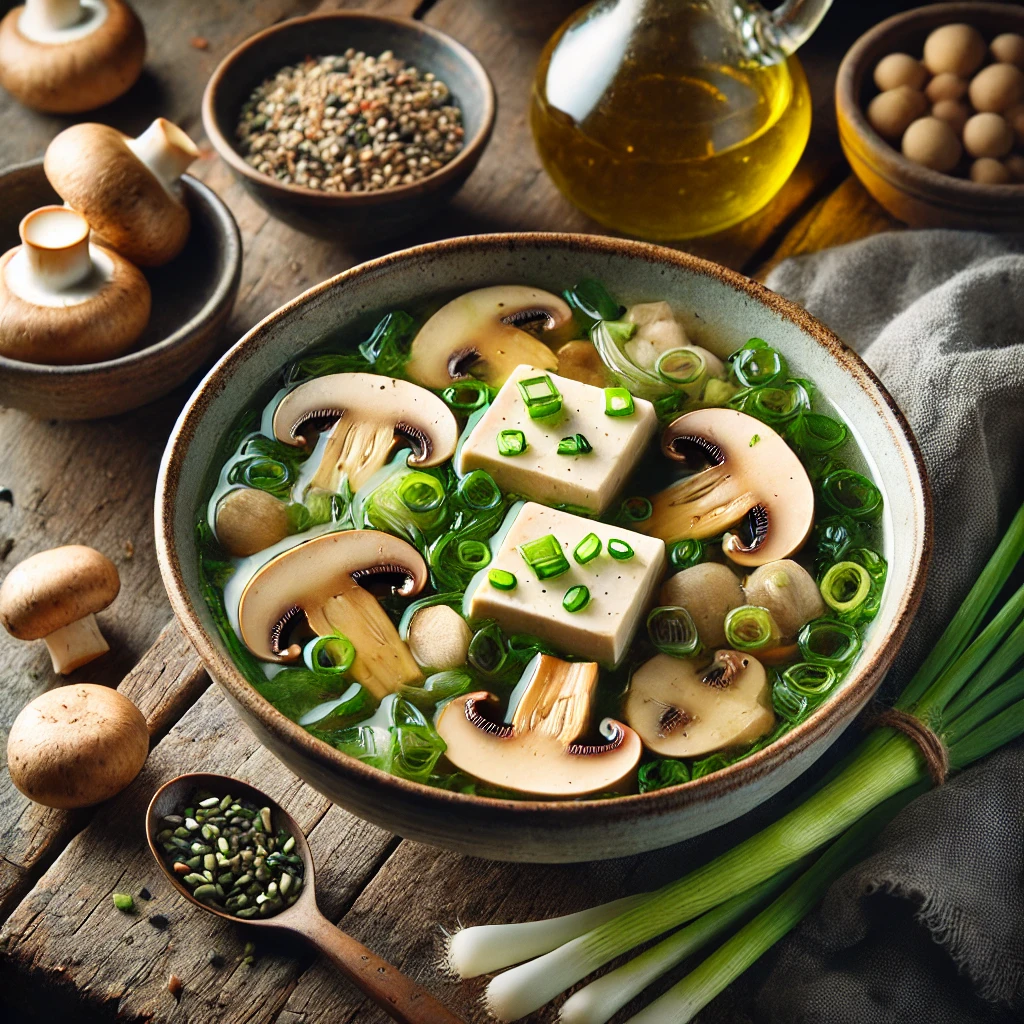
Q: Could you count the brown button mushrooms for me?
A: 5